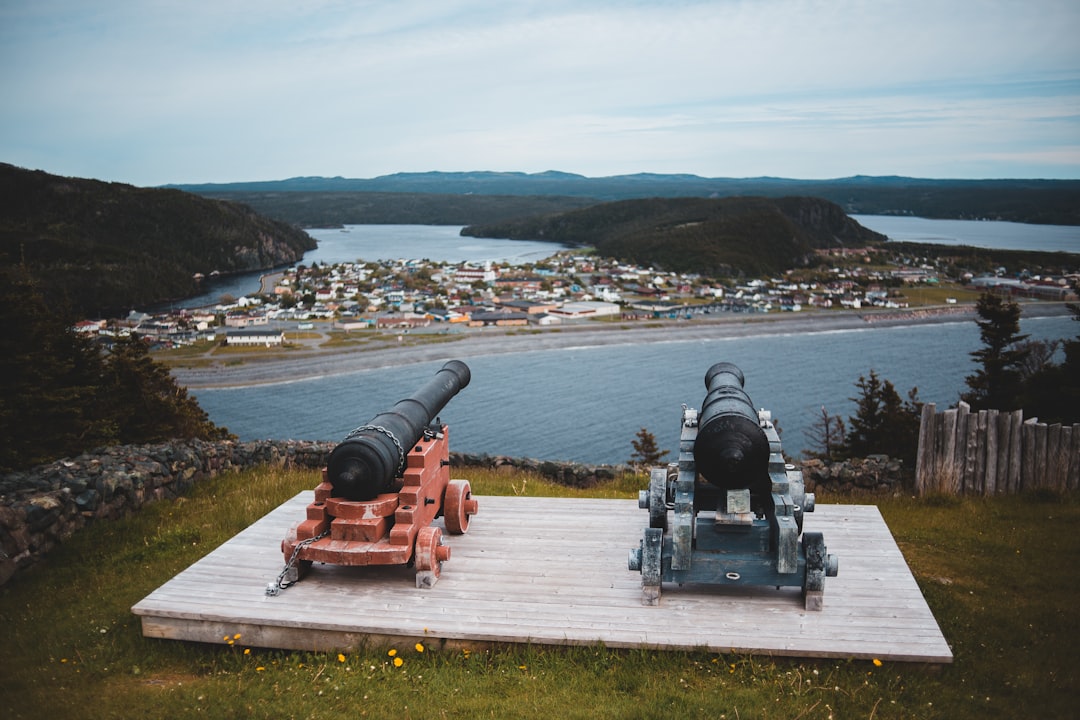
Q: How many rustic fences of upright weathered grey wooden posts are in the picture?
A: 1